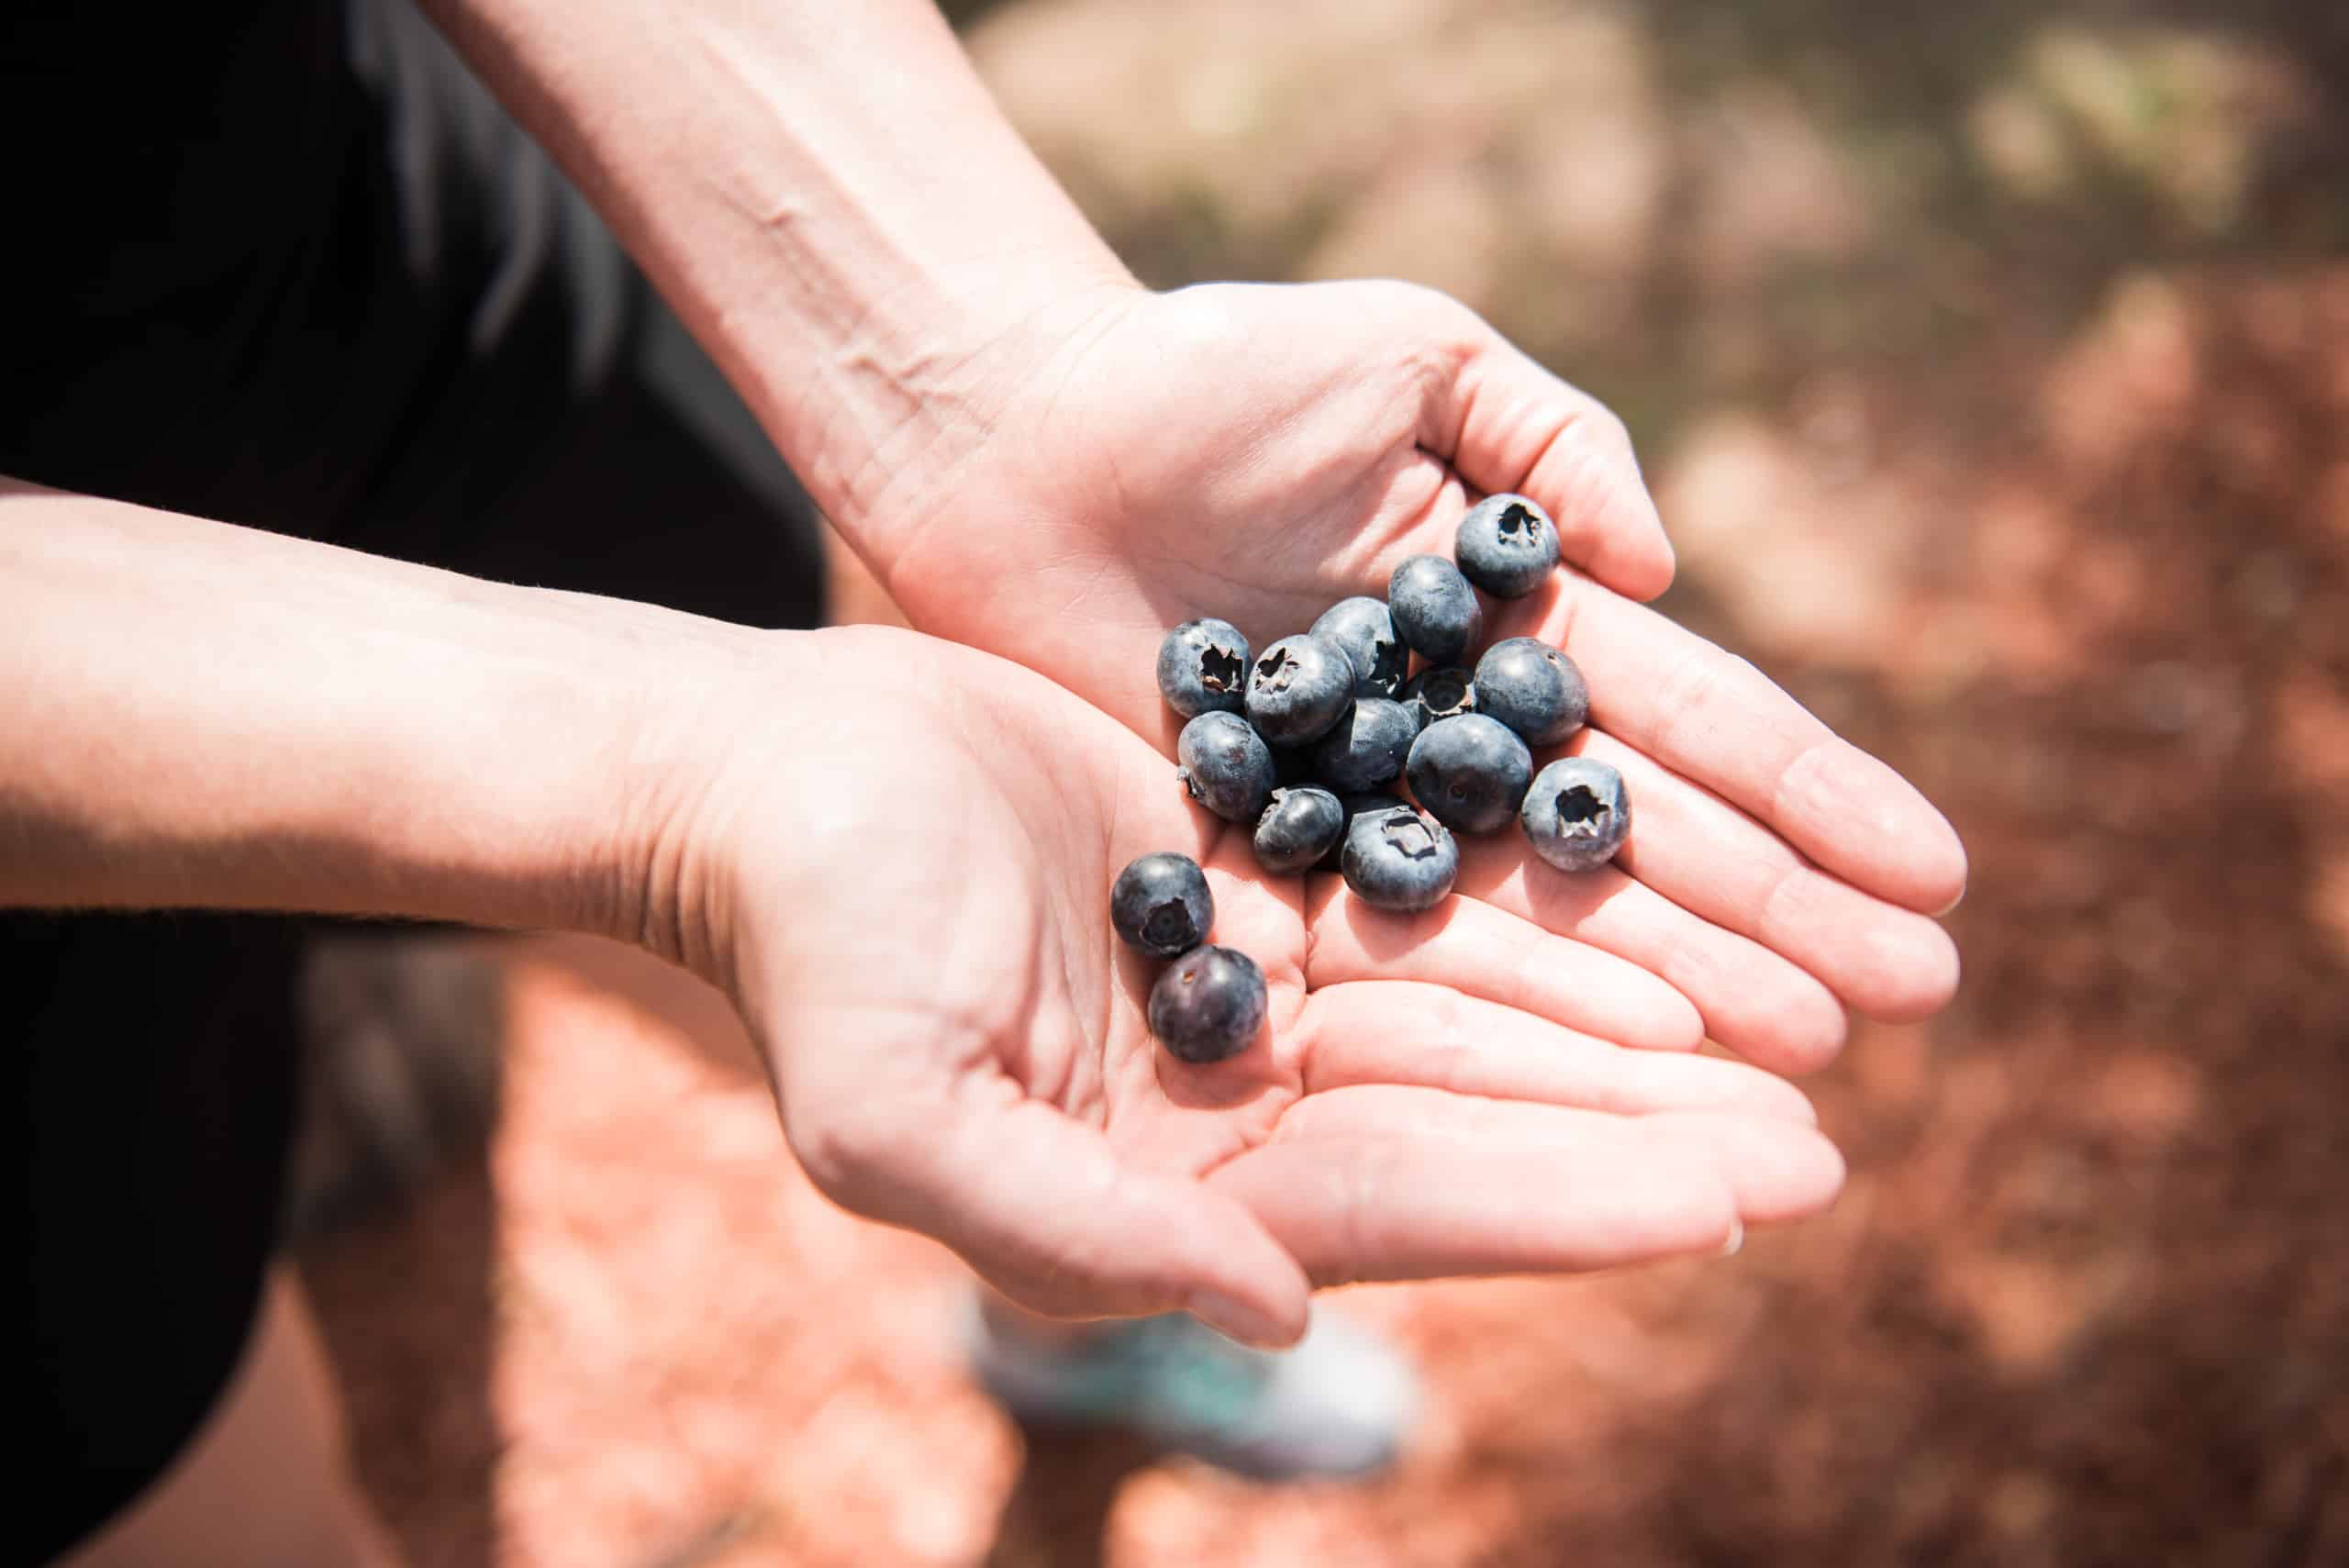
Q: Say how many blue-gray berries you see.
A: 15